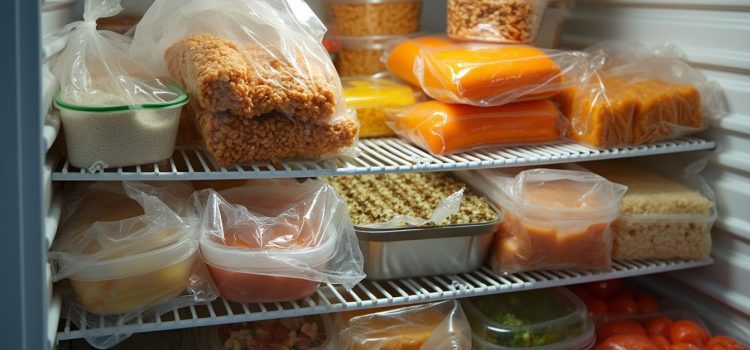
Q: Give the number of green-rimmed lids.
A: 1